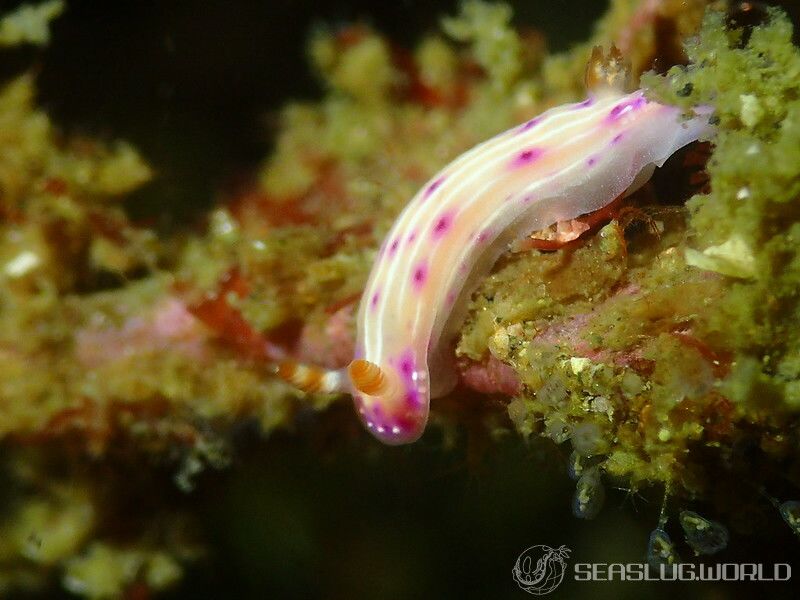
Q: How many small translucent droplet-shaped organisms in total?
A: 5